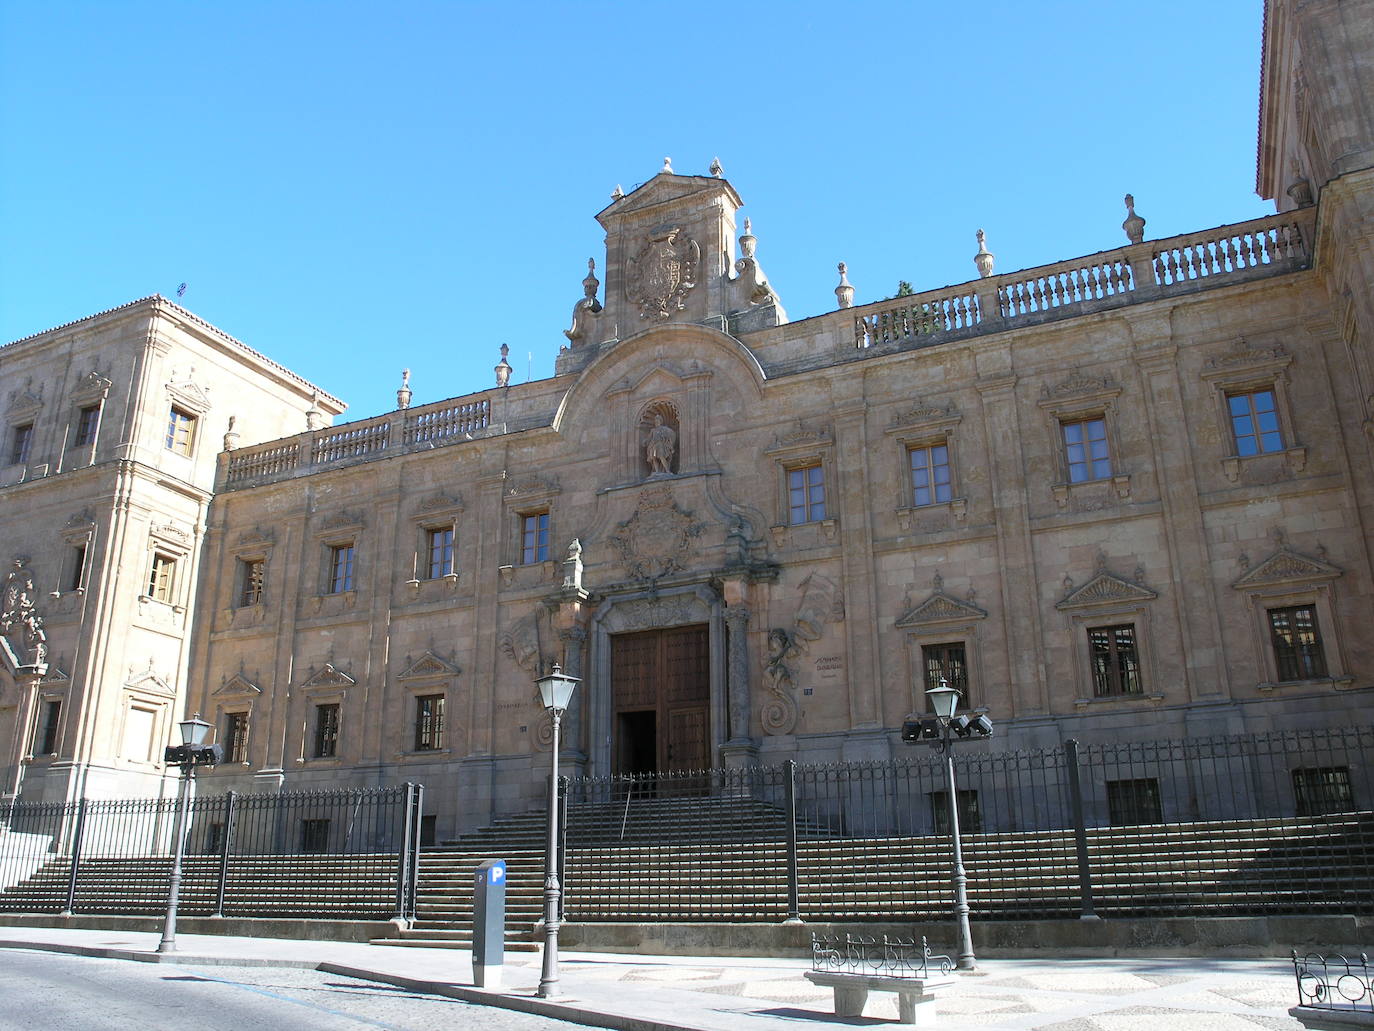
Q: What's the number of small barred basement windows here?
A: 6